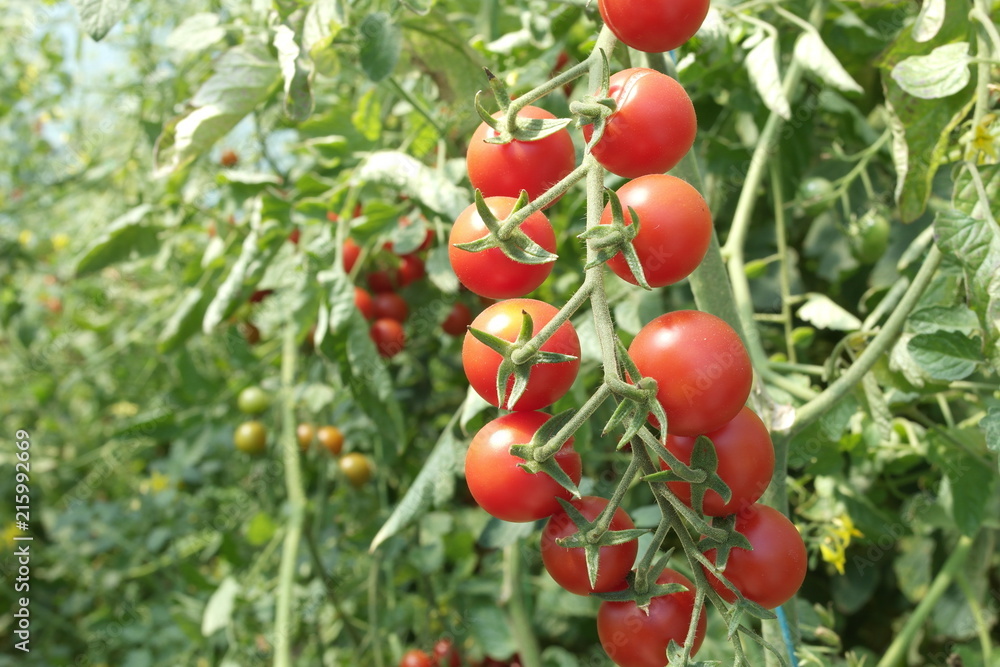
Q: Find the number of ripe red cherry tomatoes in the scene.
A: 12